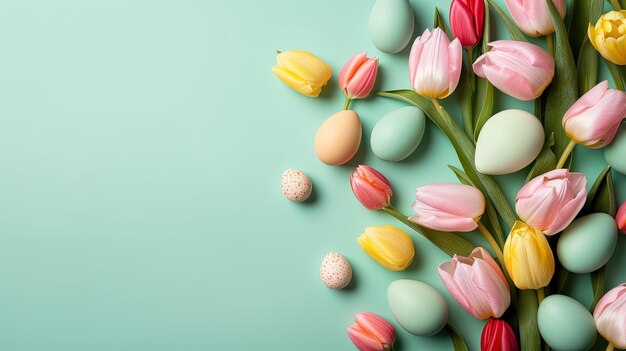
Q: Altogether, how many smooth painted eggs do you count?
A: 8